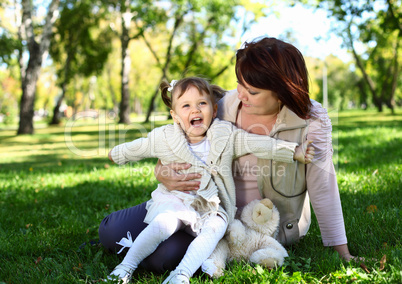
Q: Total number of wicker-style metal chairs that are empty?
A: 0